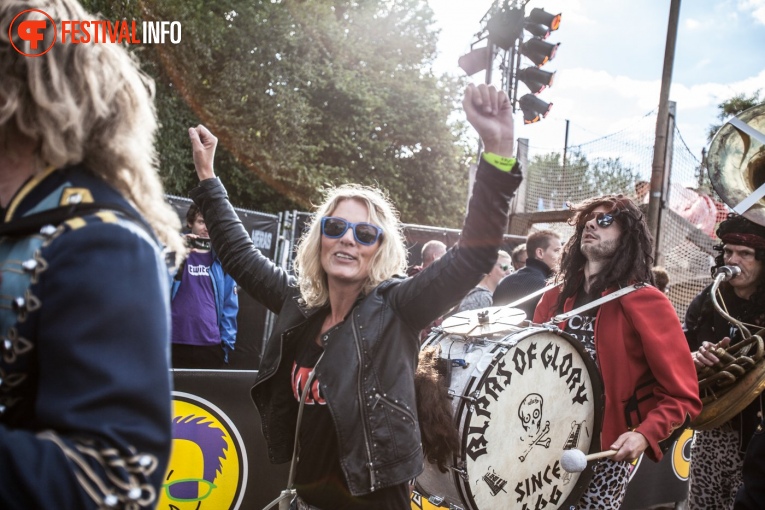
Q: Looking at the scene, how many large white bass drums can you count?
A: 1